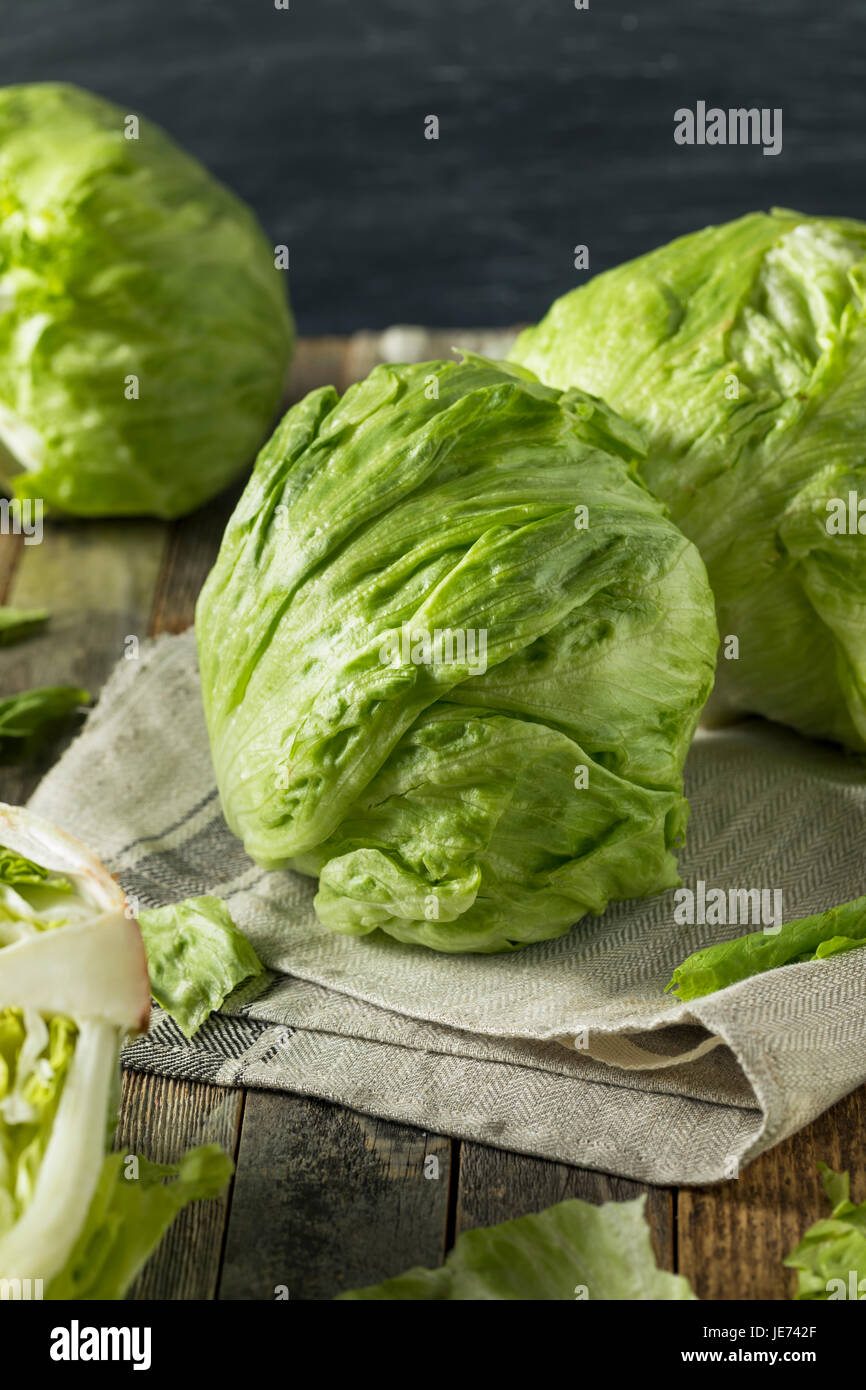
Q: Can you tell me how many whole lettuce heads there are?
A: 3